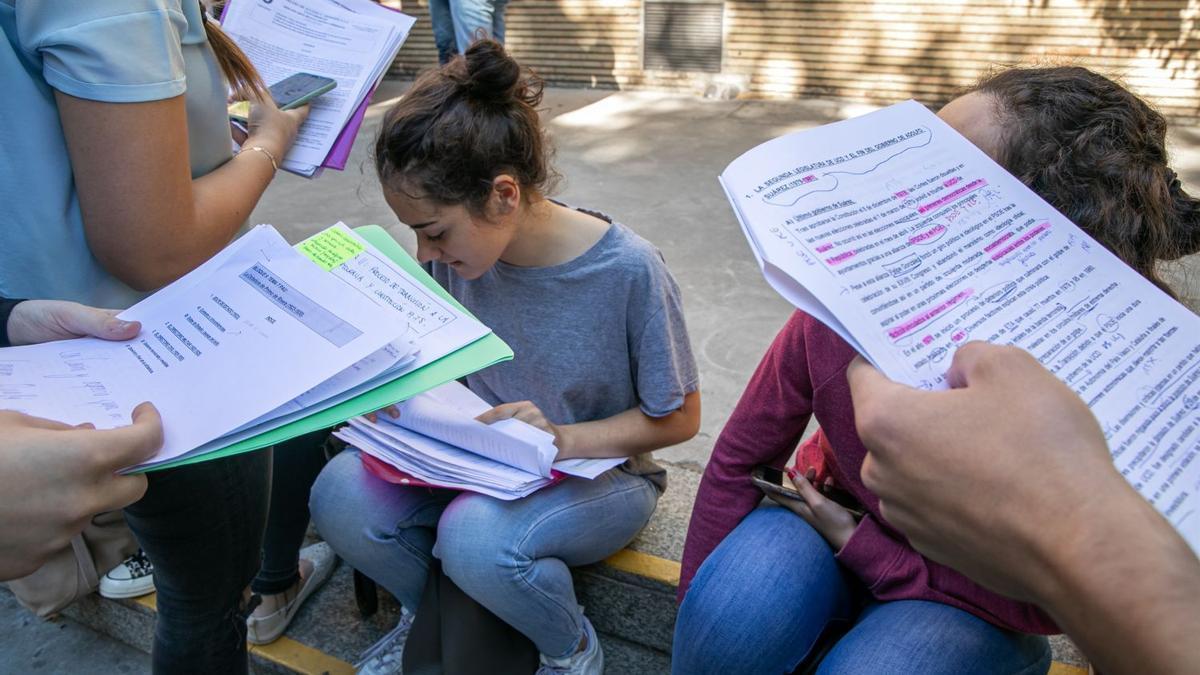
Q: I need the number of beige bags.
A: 1